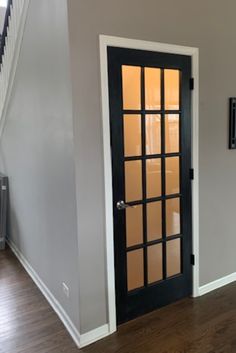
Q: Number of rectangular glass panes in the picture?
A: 15